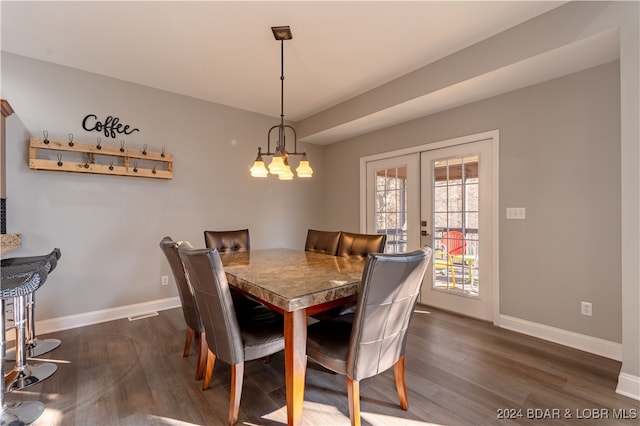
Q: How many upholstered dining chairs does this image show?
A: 6